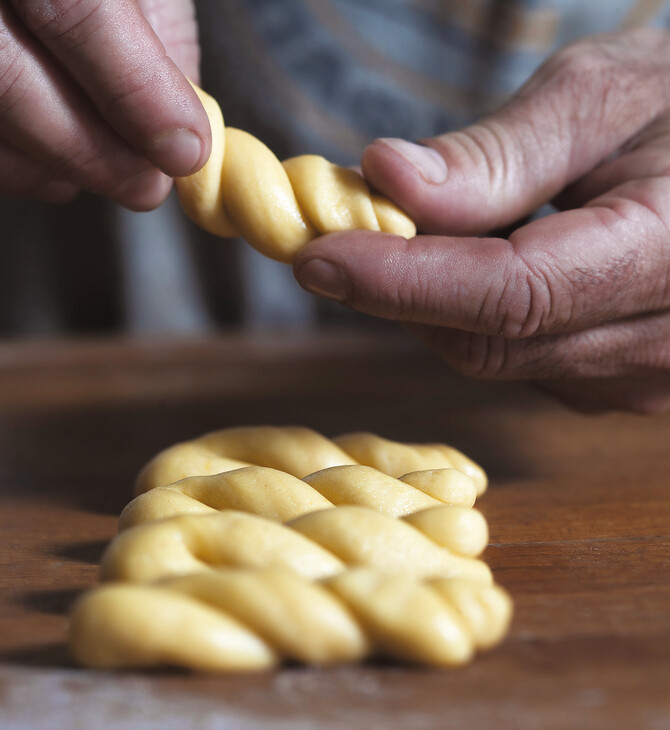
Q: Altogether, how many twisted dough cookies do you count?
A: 5